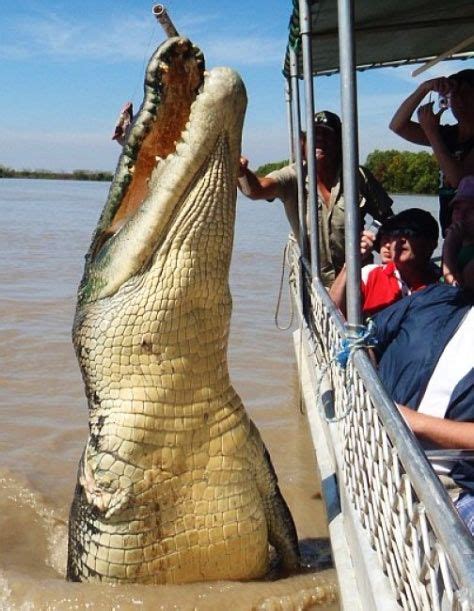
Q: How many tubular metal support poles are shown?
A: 4